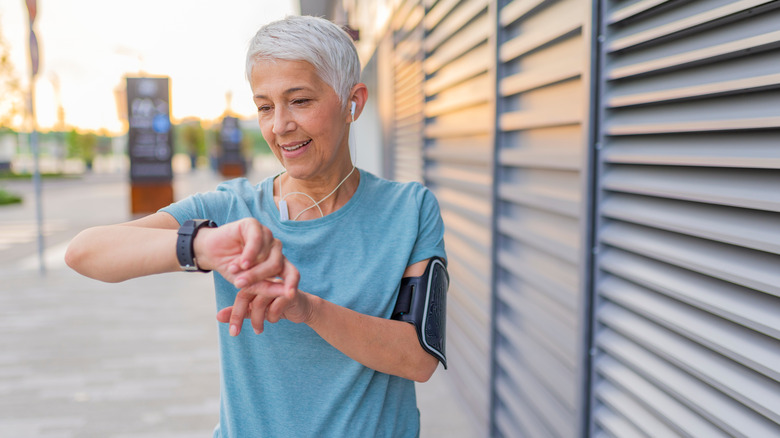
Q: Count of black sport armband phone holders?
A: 1